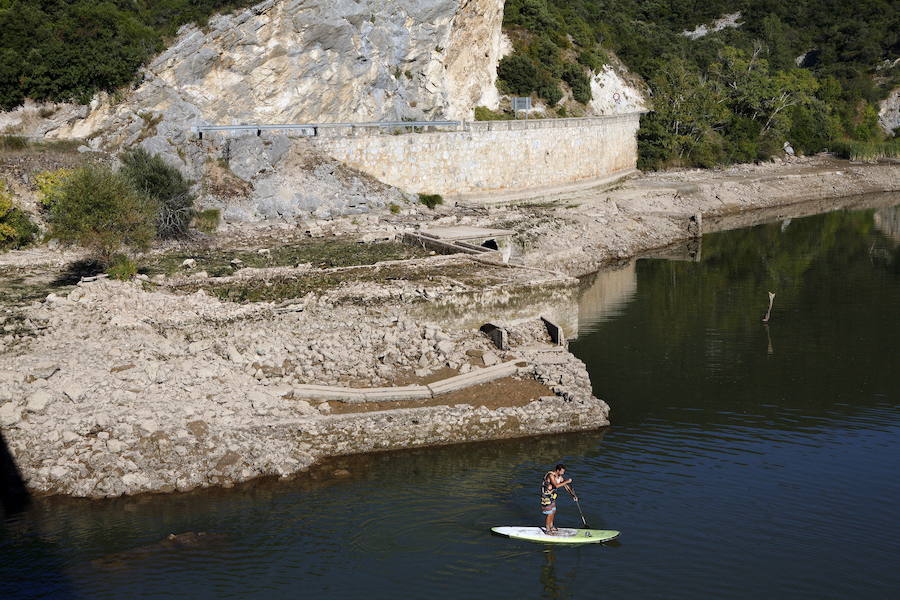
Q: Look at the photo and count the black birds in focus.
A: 0